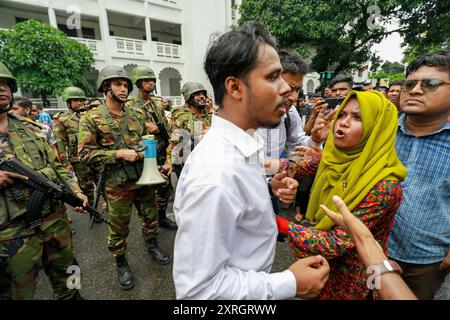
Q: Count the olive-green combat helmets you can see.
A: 5